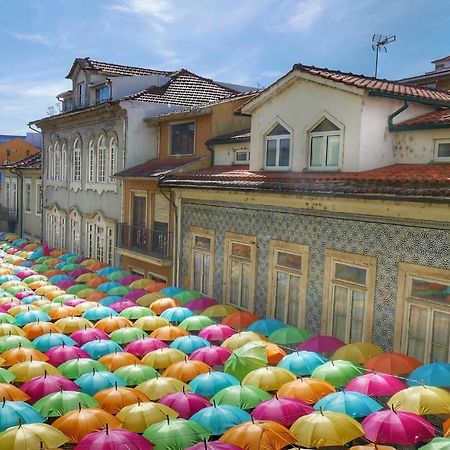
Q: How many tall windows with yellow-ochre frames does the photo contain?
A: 5